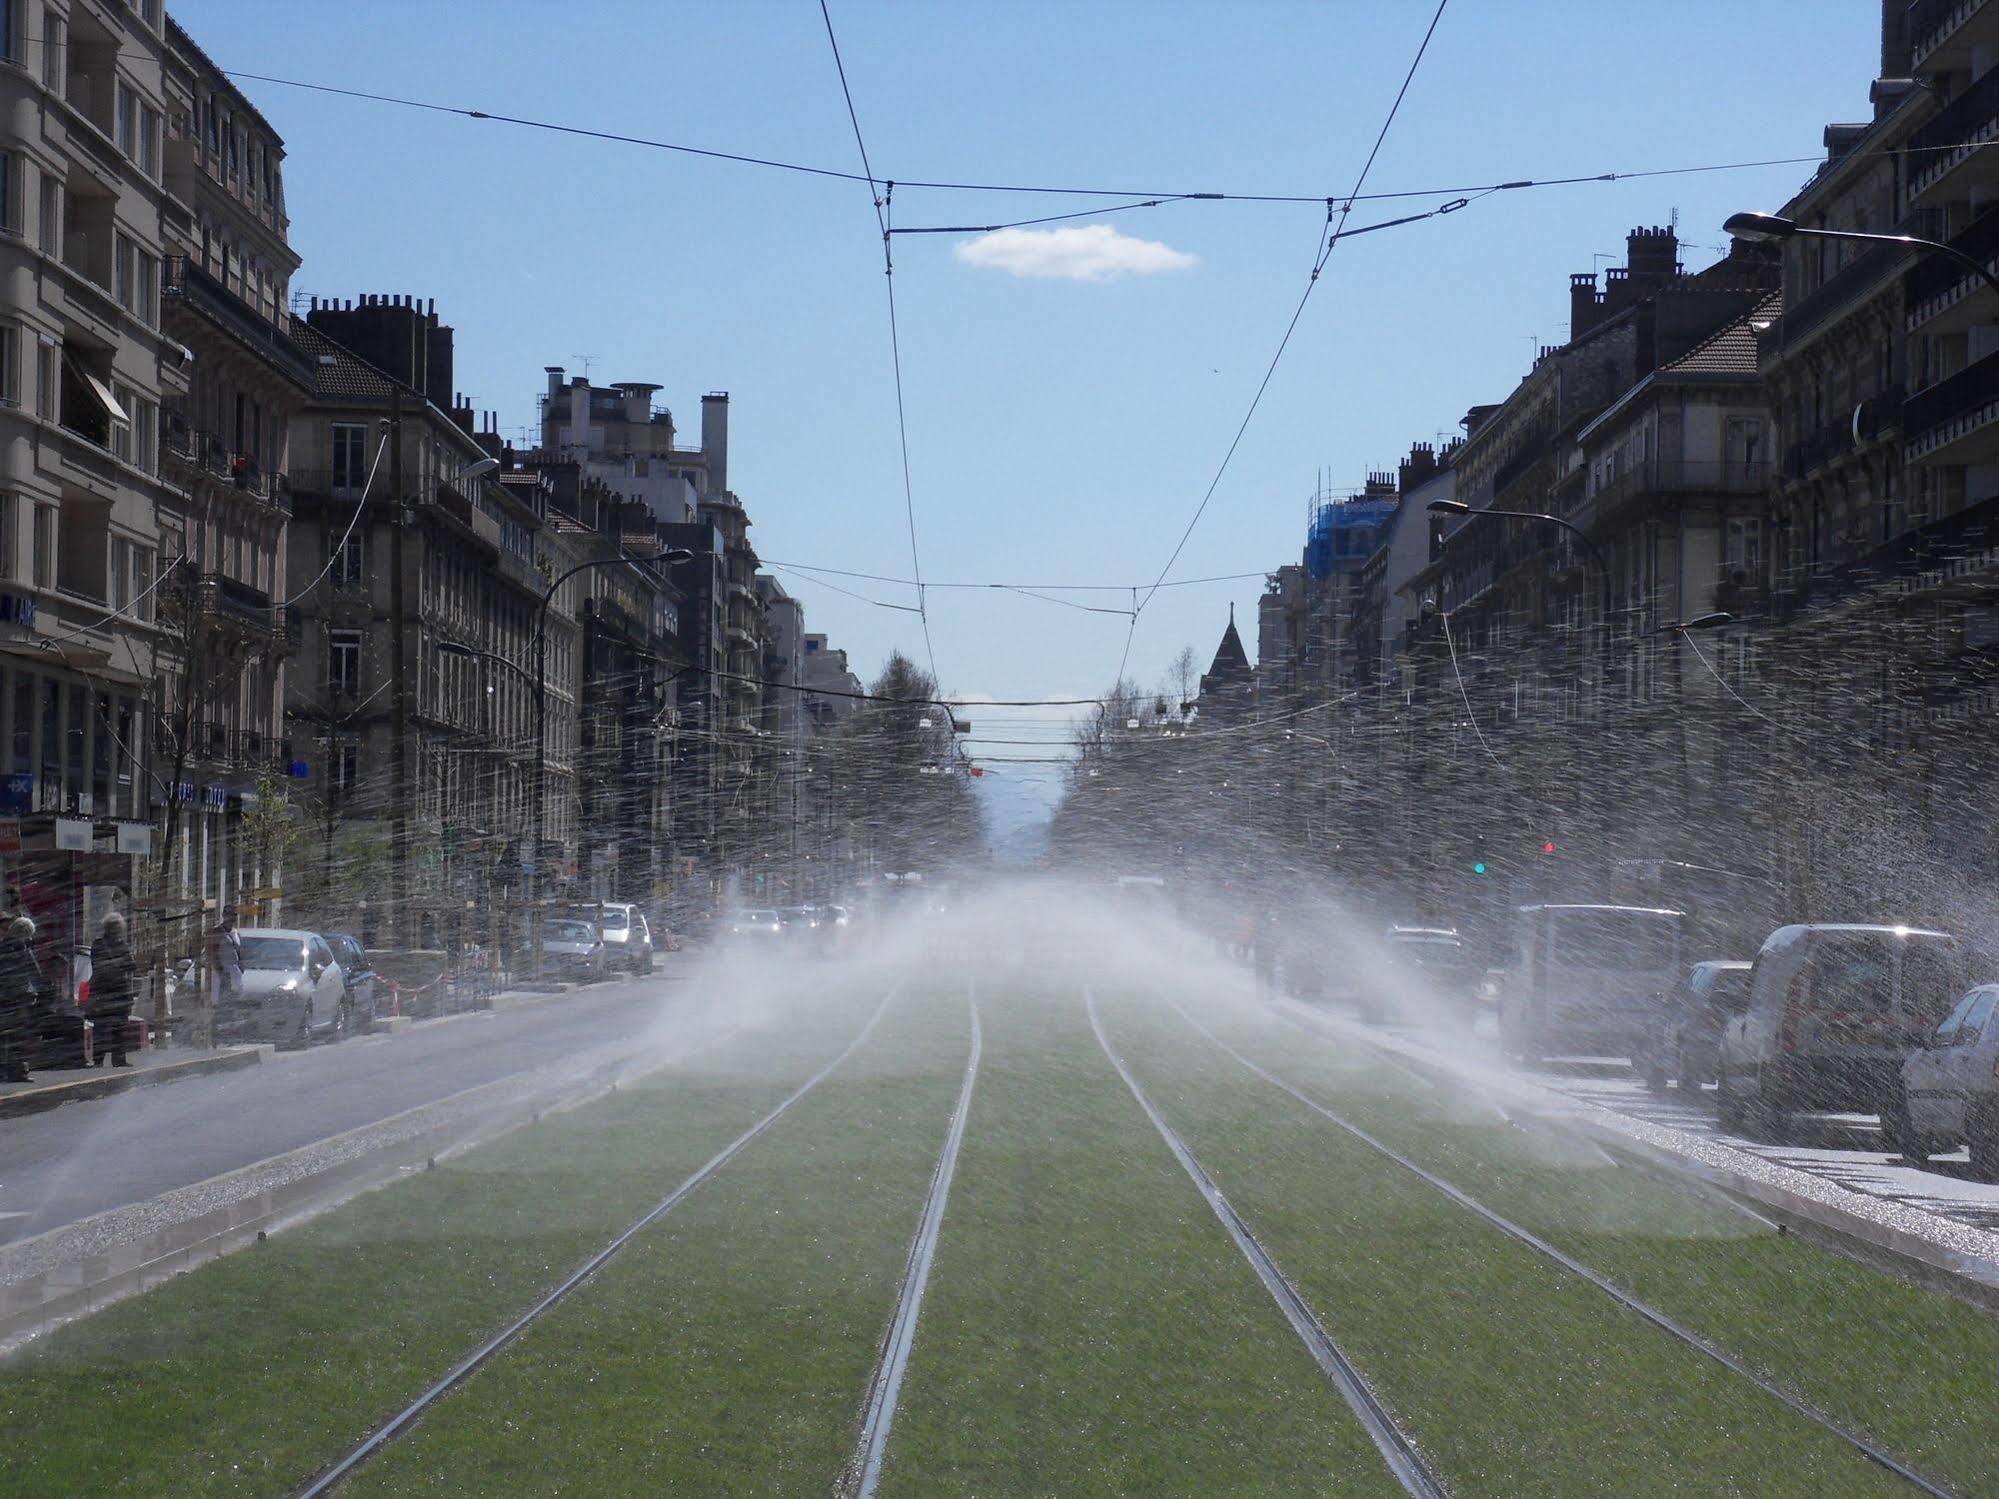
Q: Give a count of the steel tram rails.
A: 4